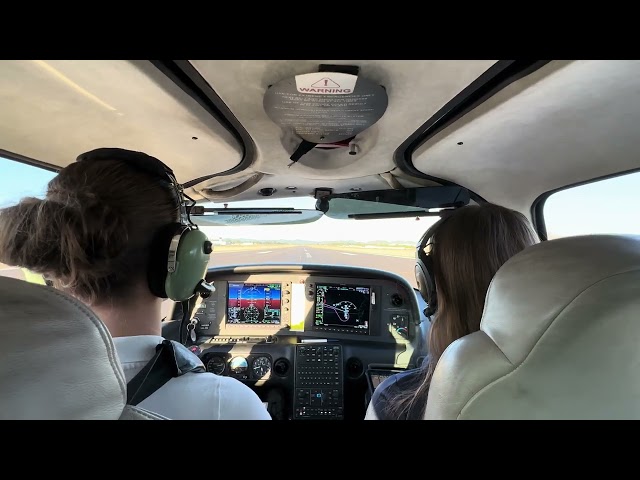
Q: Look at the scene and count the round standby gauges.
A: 3